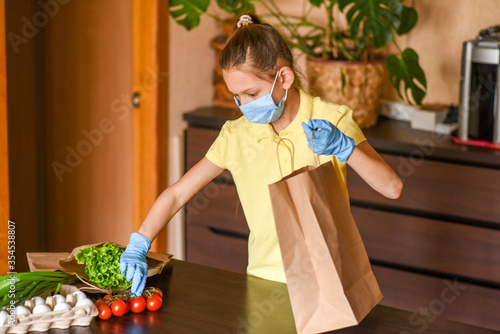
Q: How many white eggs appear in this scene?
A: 8